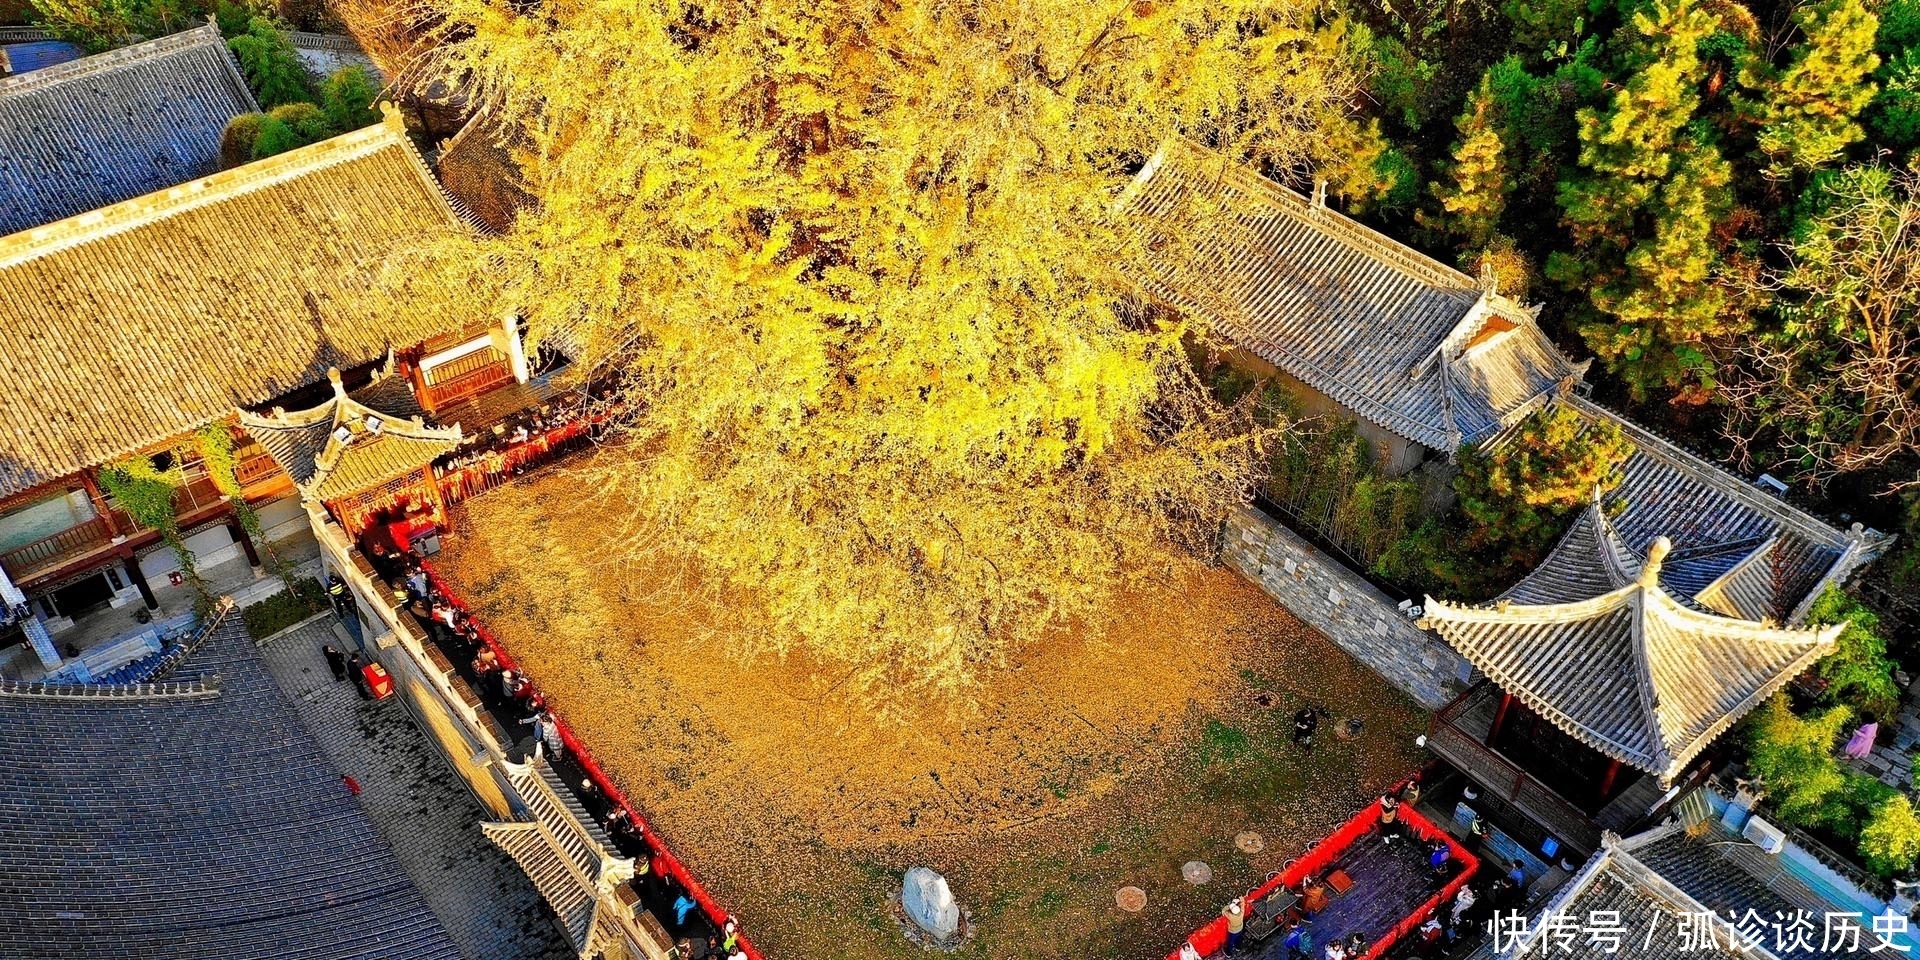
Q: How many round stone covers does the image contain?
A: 3